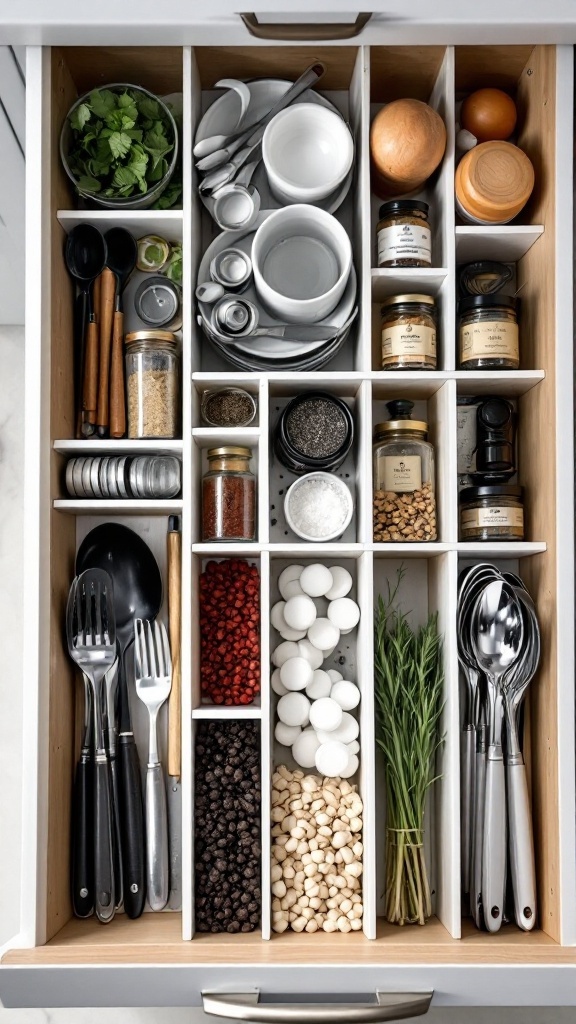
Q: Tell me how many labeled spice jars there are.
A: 5